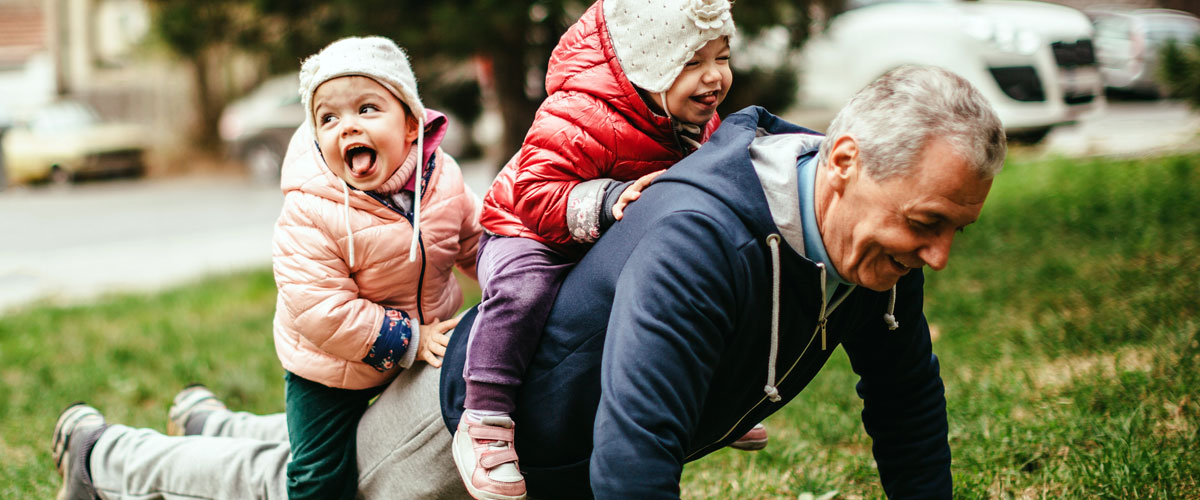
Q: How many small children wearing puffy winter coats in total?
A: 2